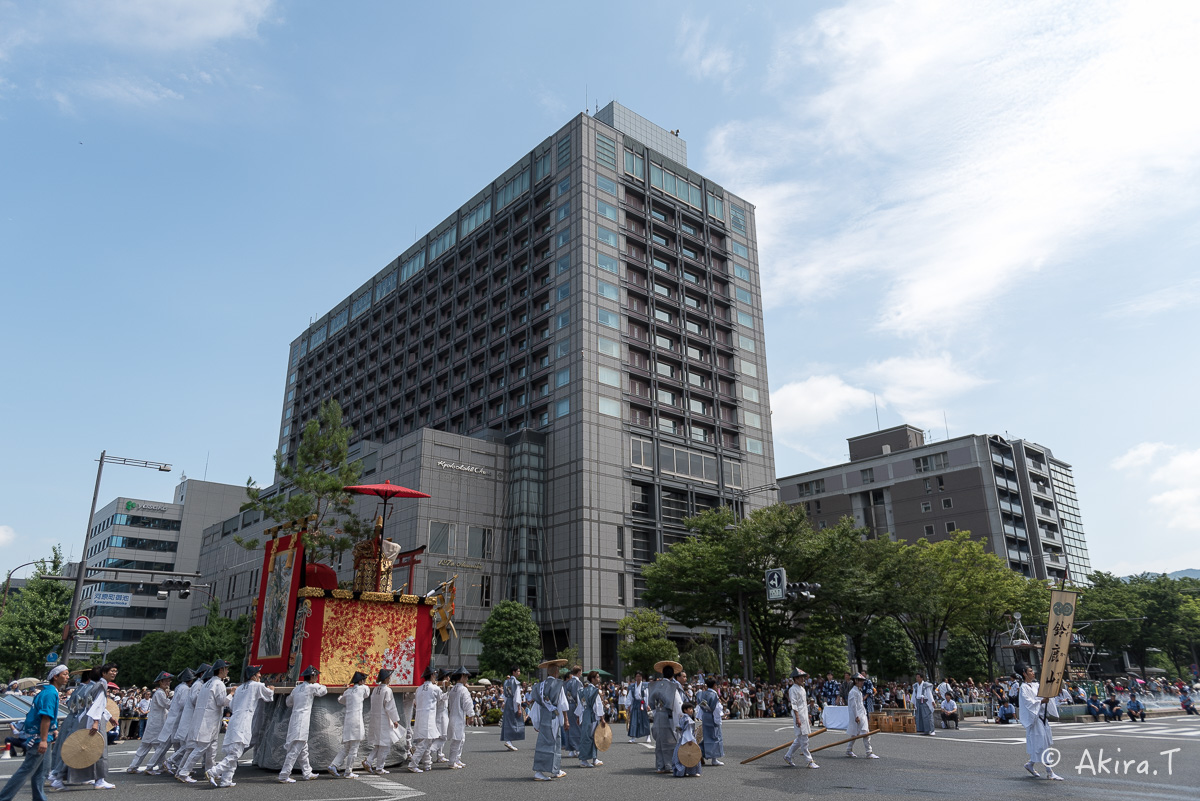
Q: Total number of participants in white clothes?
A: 15